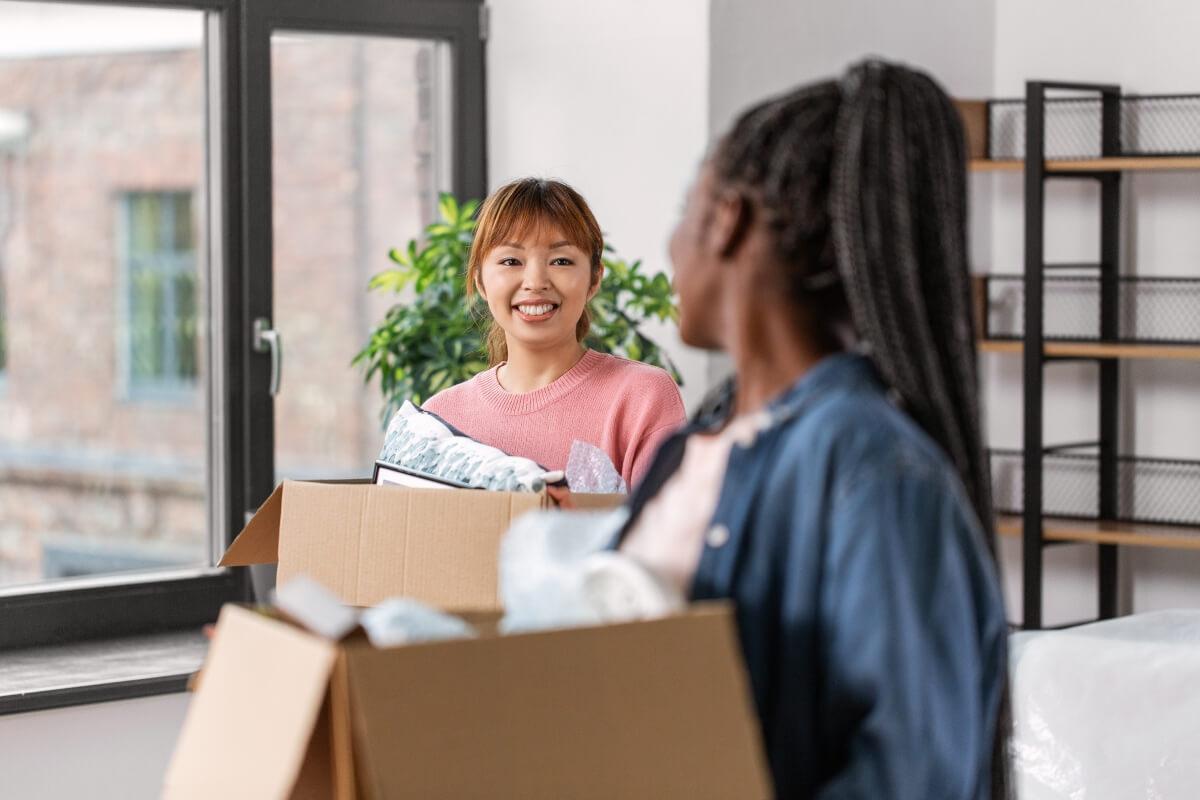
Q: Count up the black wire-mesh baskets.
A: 3